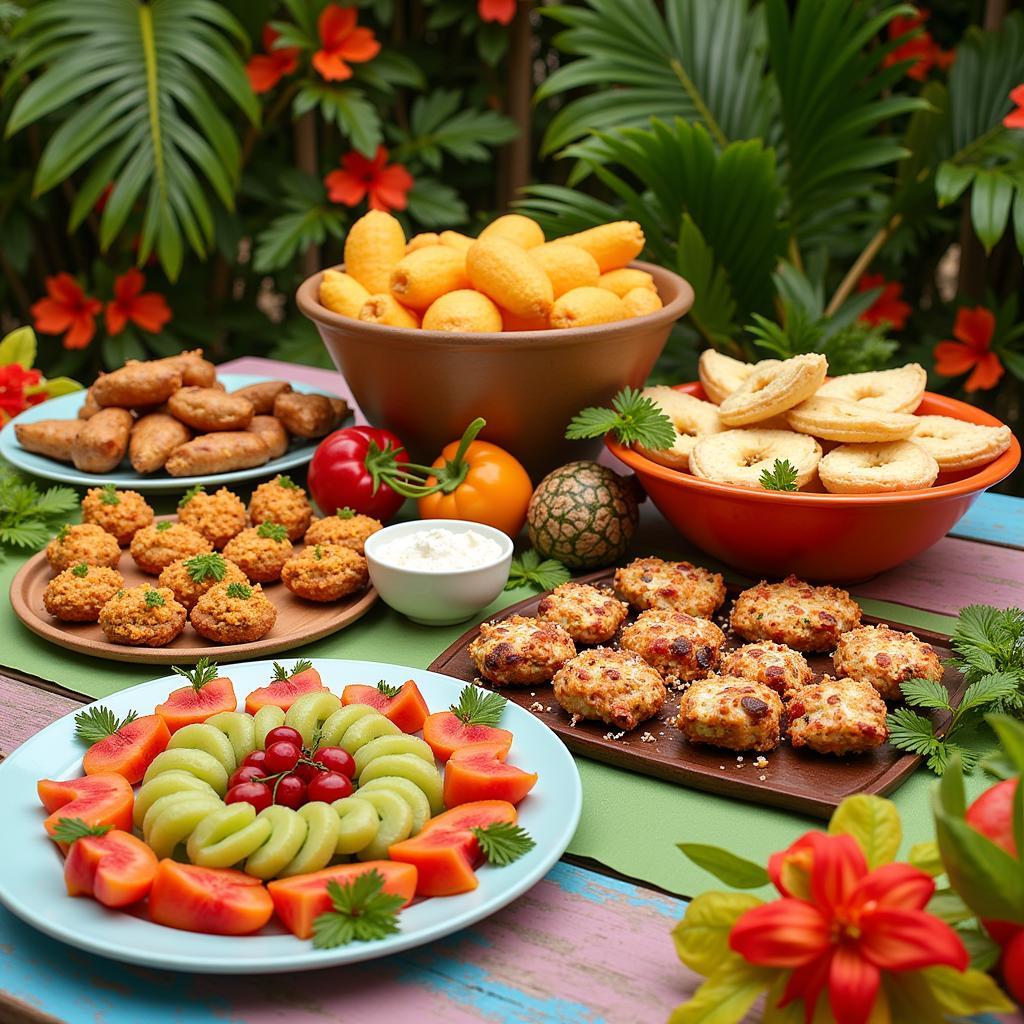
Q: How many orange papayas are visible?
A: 11